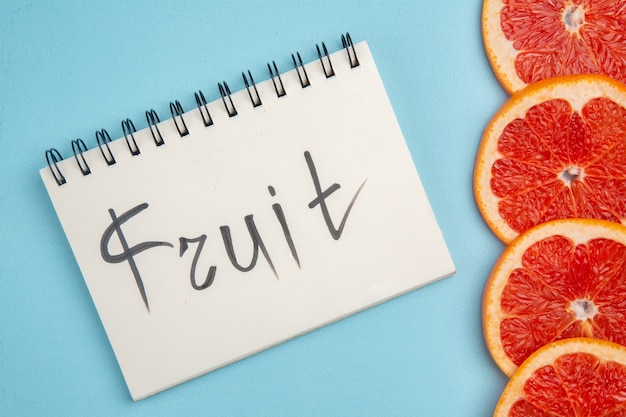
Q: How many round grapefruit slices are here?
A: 4